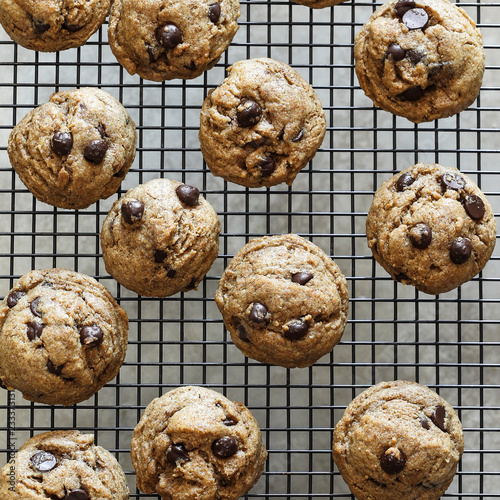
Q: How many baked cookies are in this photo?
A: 13